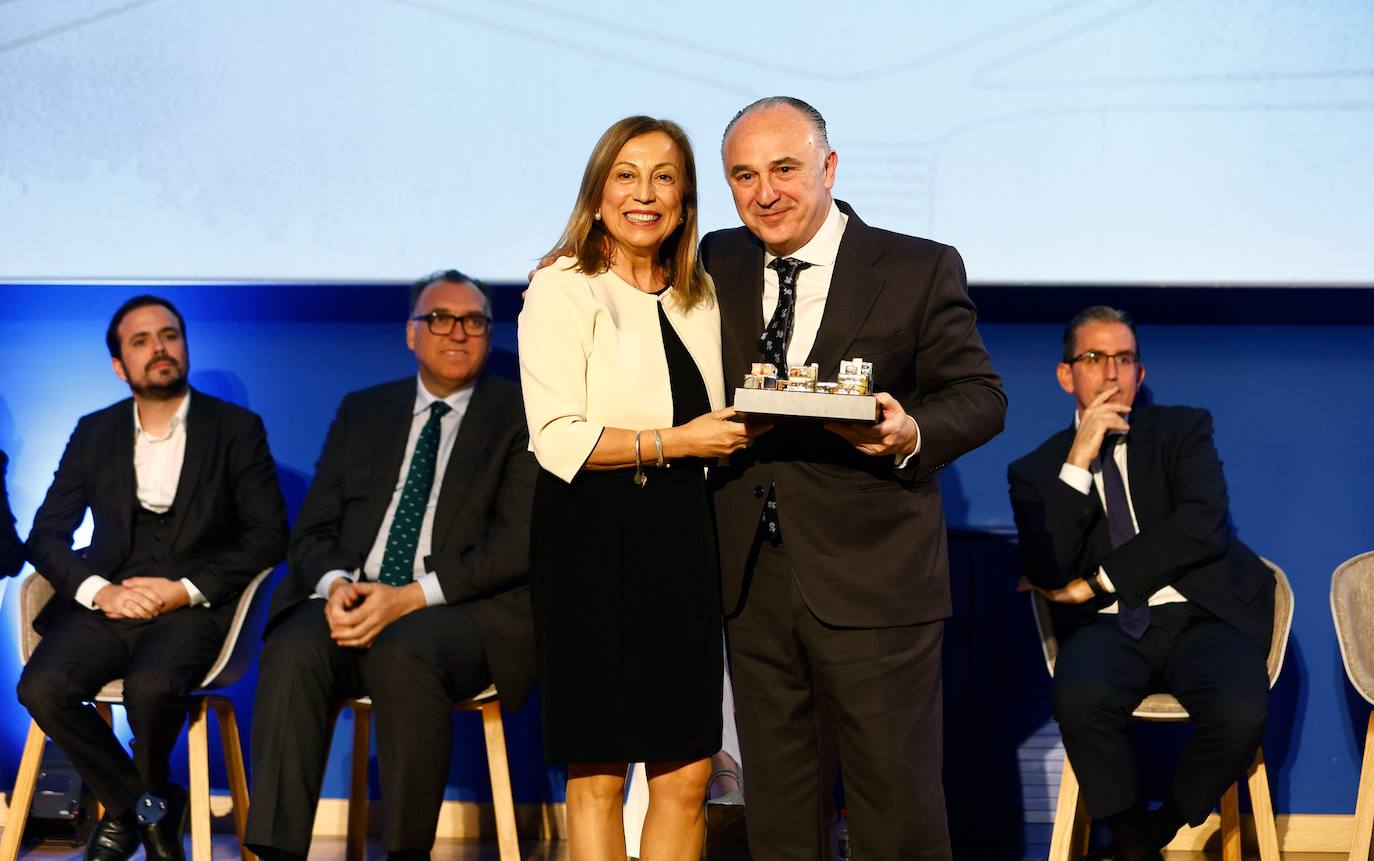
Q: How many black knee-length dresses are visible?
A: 1